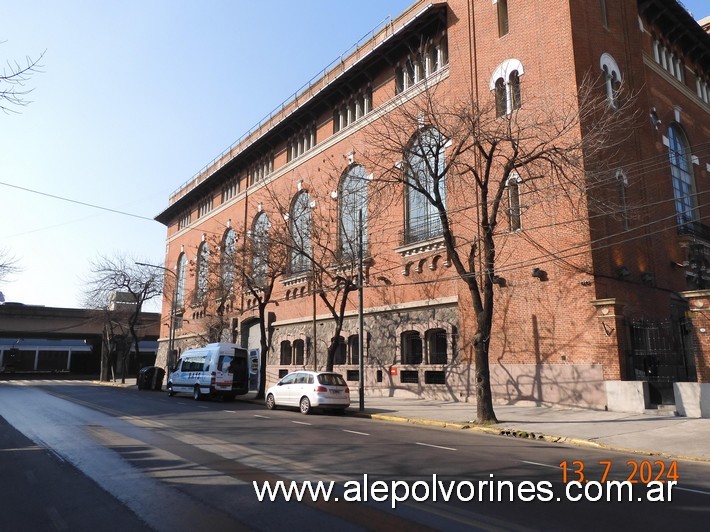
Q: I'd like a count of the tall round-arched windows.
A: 8